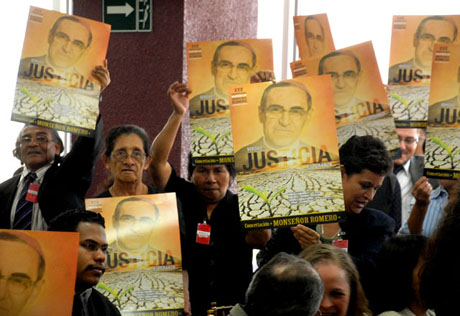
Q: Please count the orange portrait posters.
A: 9